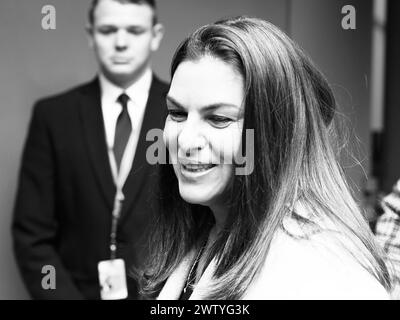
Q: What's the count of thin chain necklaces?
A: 1